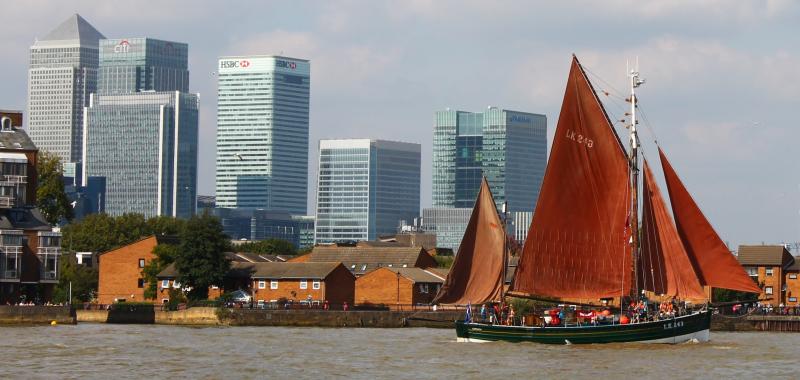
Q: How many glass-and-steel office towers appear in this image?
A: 6